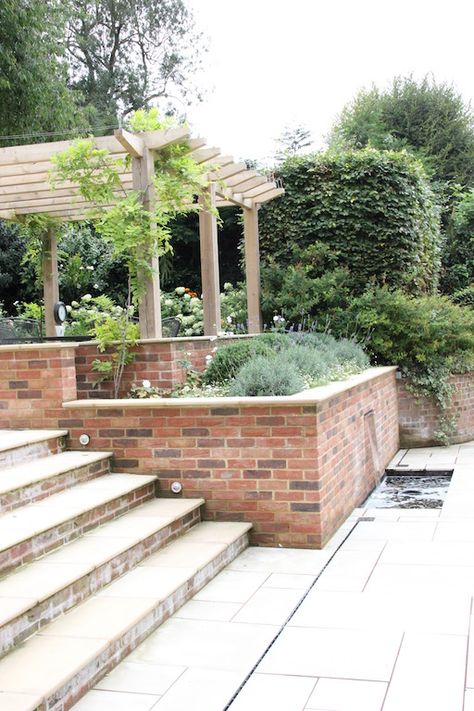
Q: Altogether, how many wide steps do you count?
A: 5